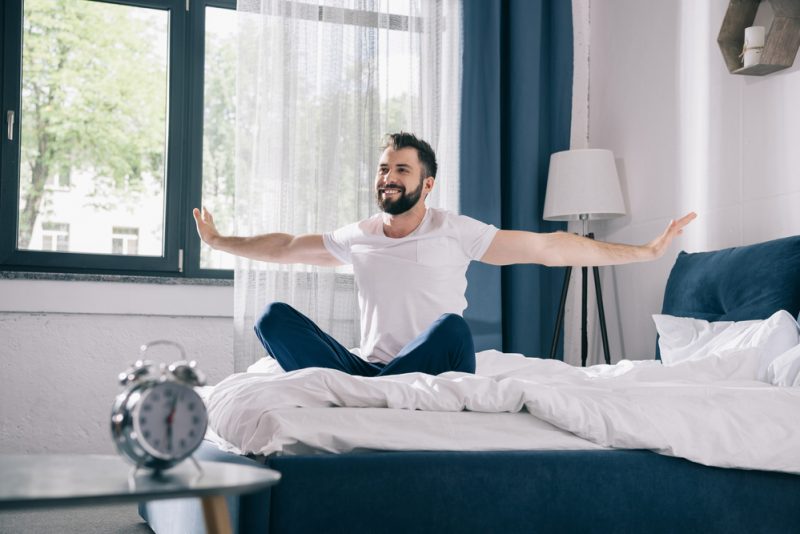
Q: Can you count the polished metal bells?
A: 2